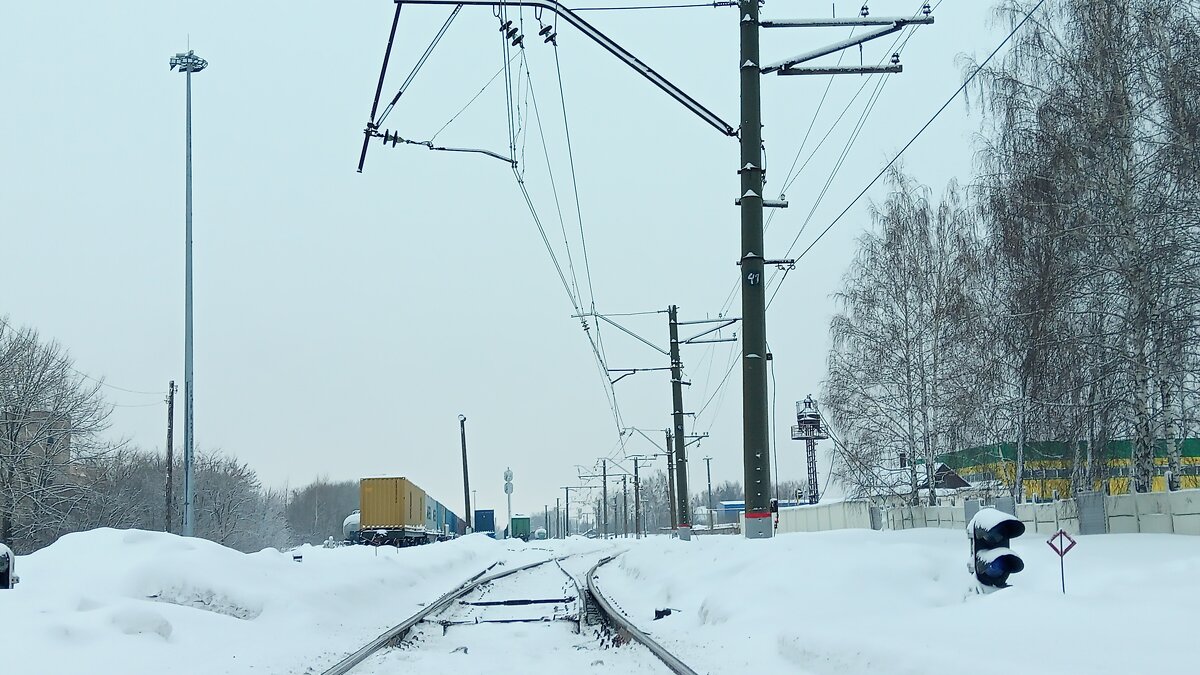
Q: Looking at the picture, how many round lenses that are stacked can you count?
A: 2